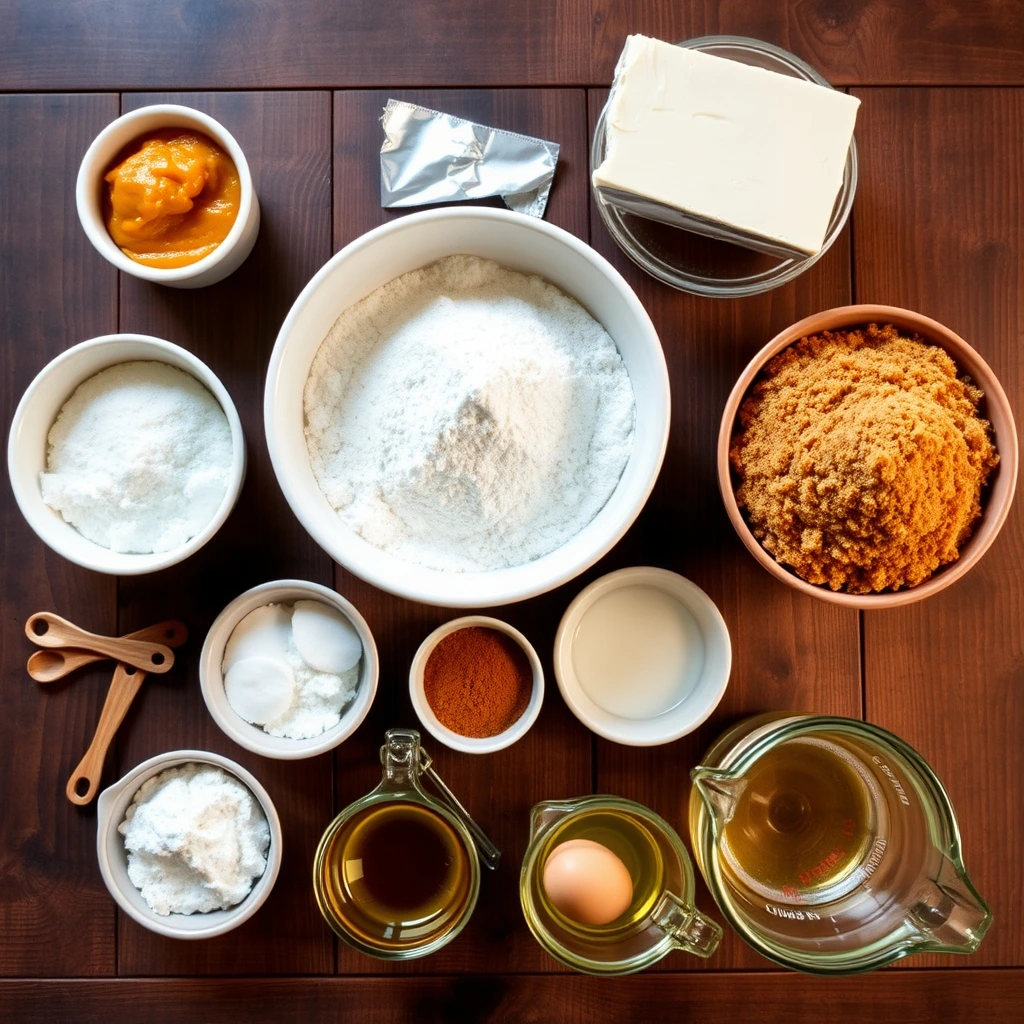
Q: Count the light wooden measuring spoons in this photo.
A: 3